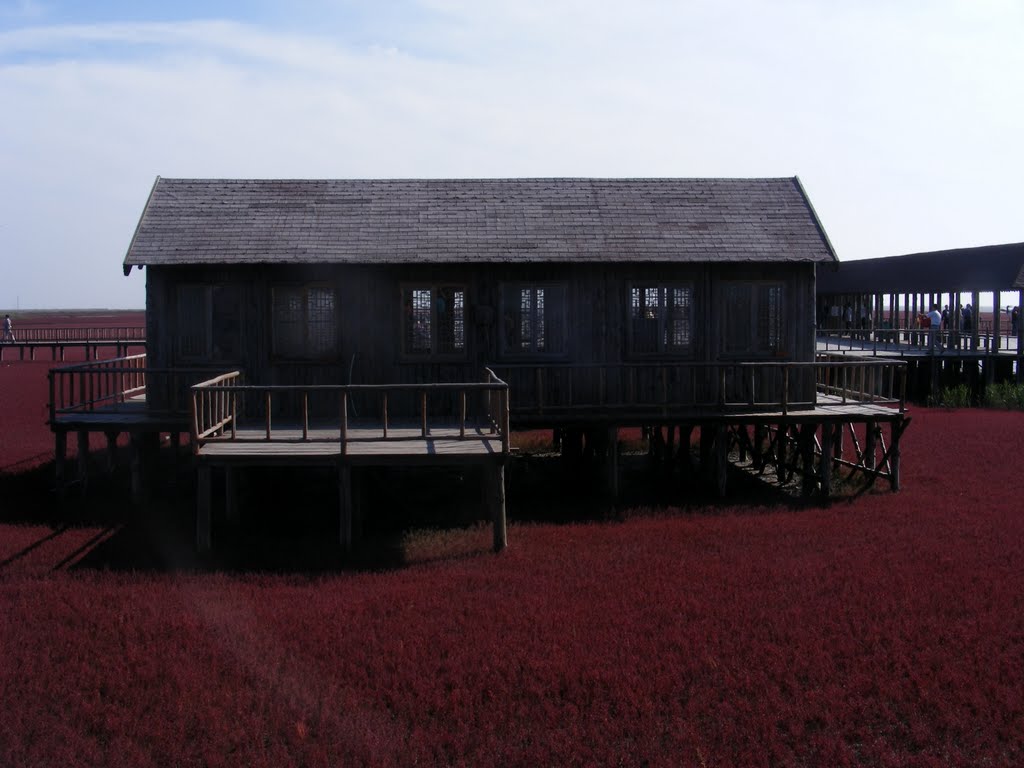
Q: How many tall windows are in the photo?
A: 6